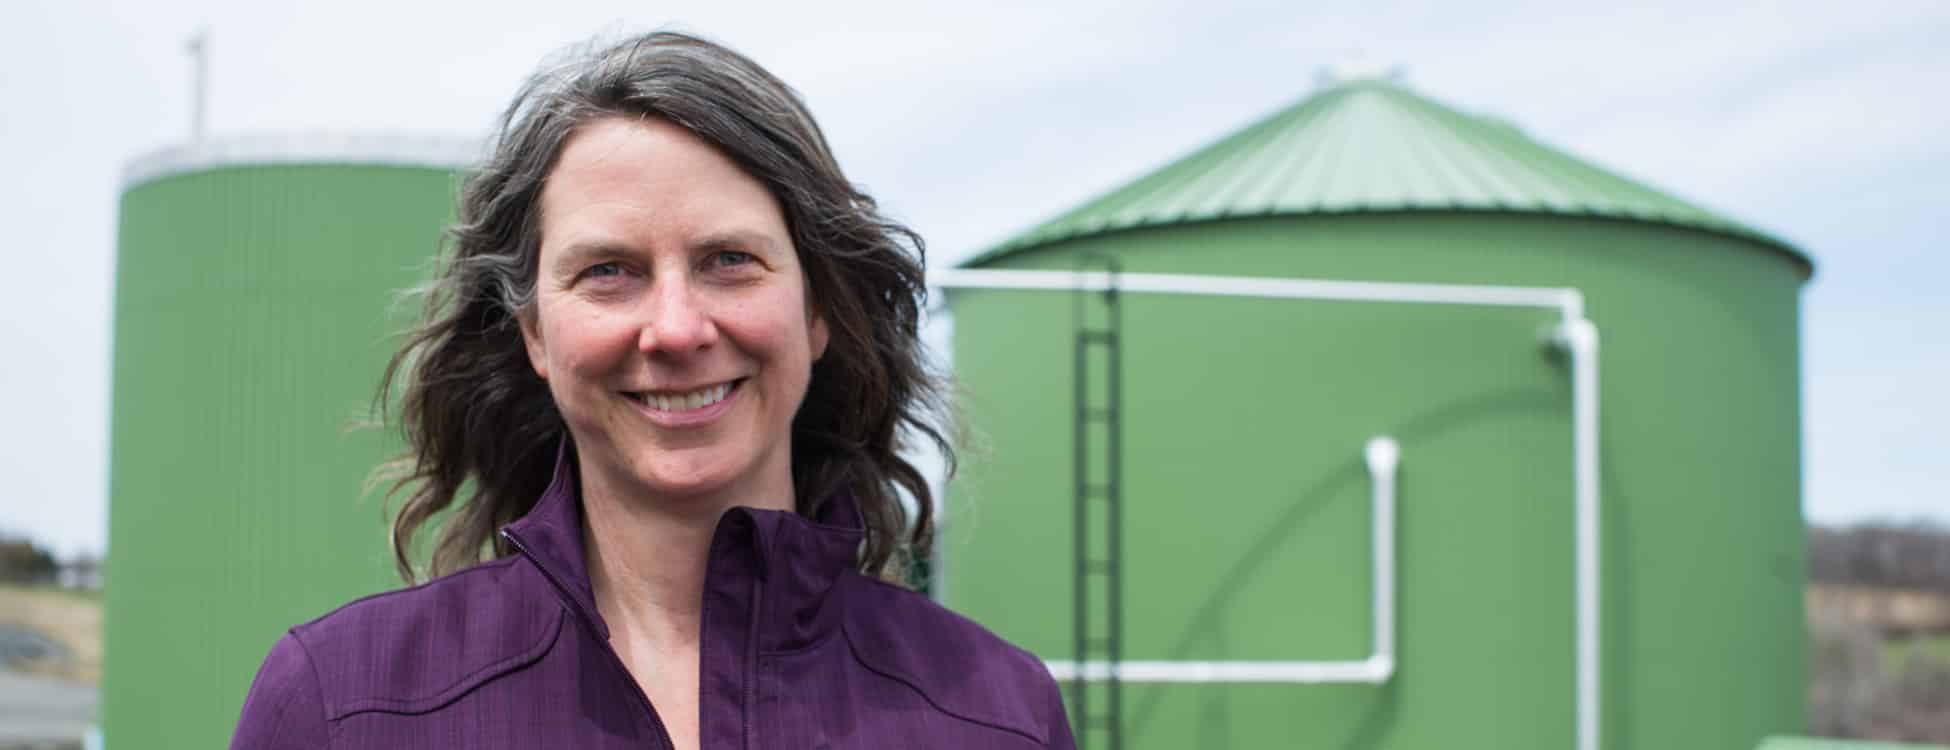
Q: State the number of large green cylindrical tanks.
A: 2